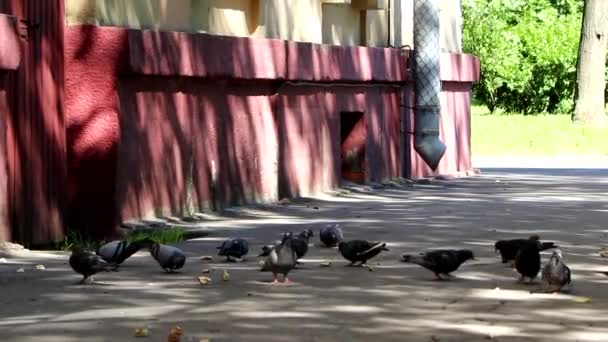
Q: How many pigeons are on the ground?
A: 12